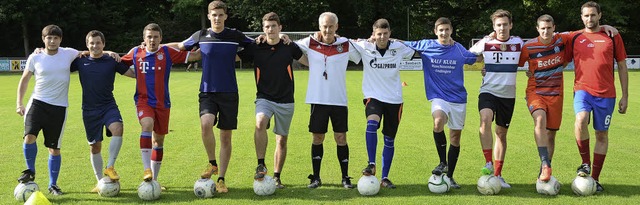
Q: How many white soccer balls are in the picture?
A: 10